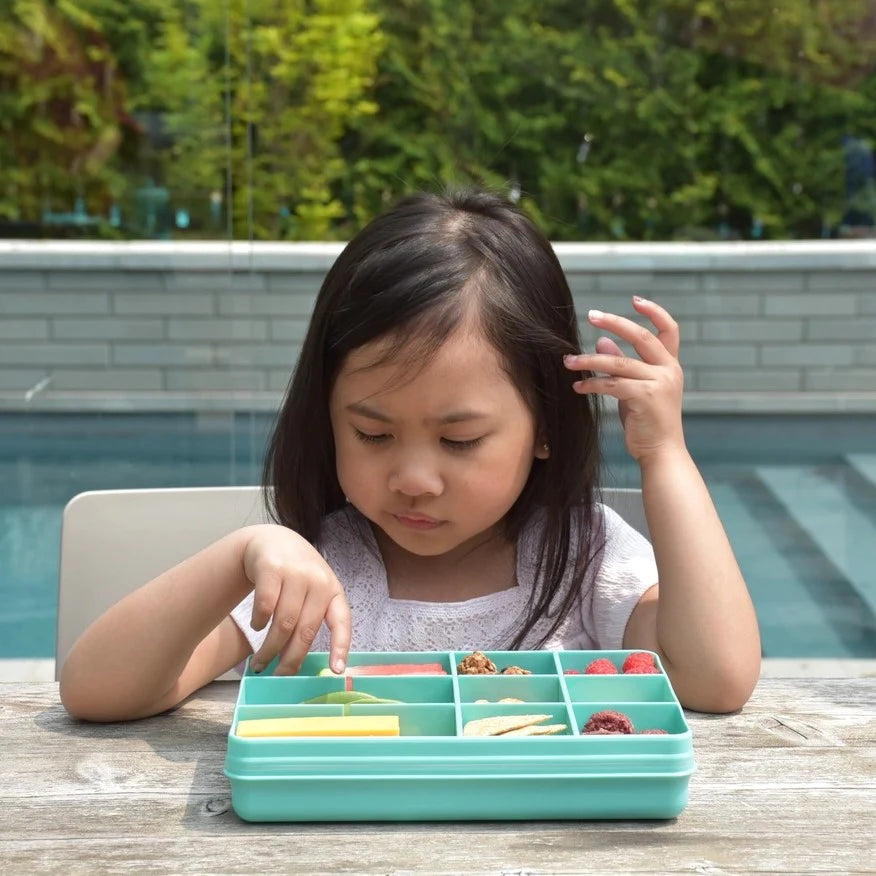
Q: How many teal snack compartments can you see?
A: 9